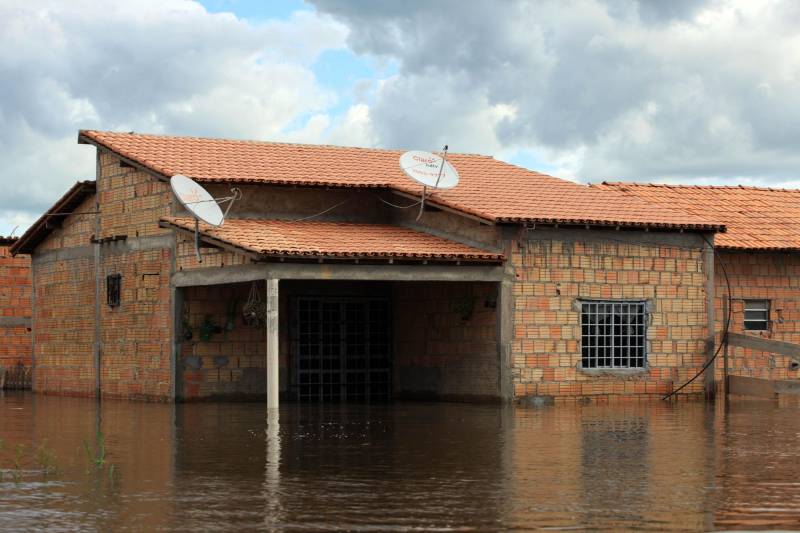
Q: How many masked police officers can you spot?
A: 0